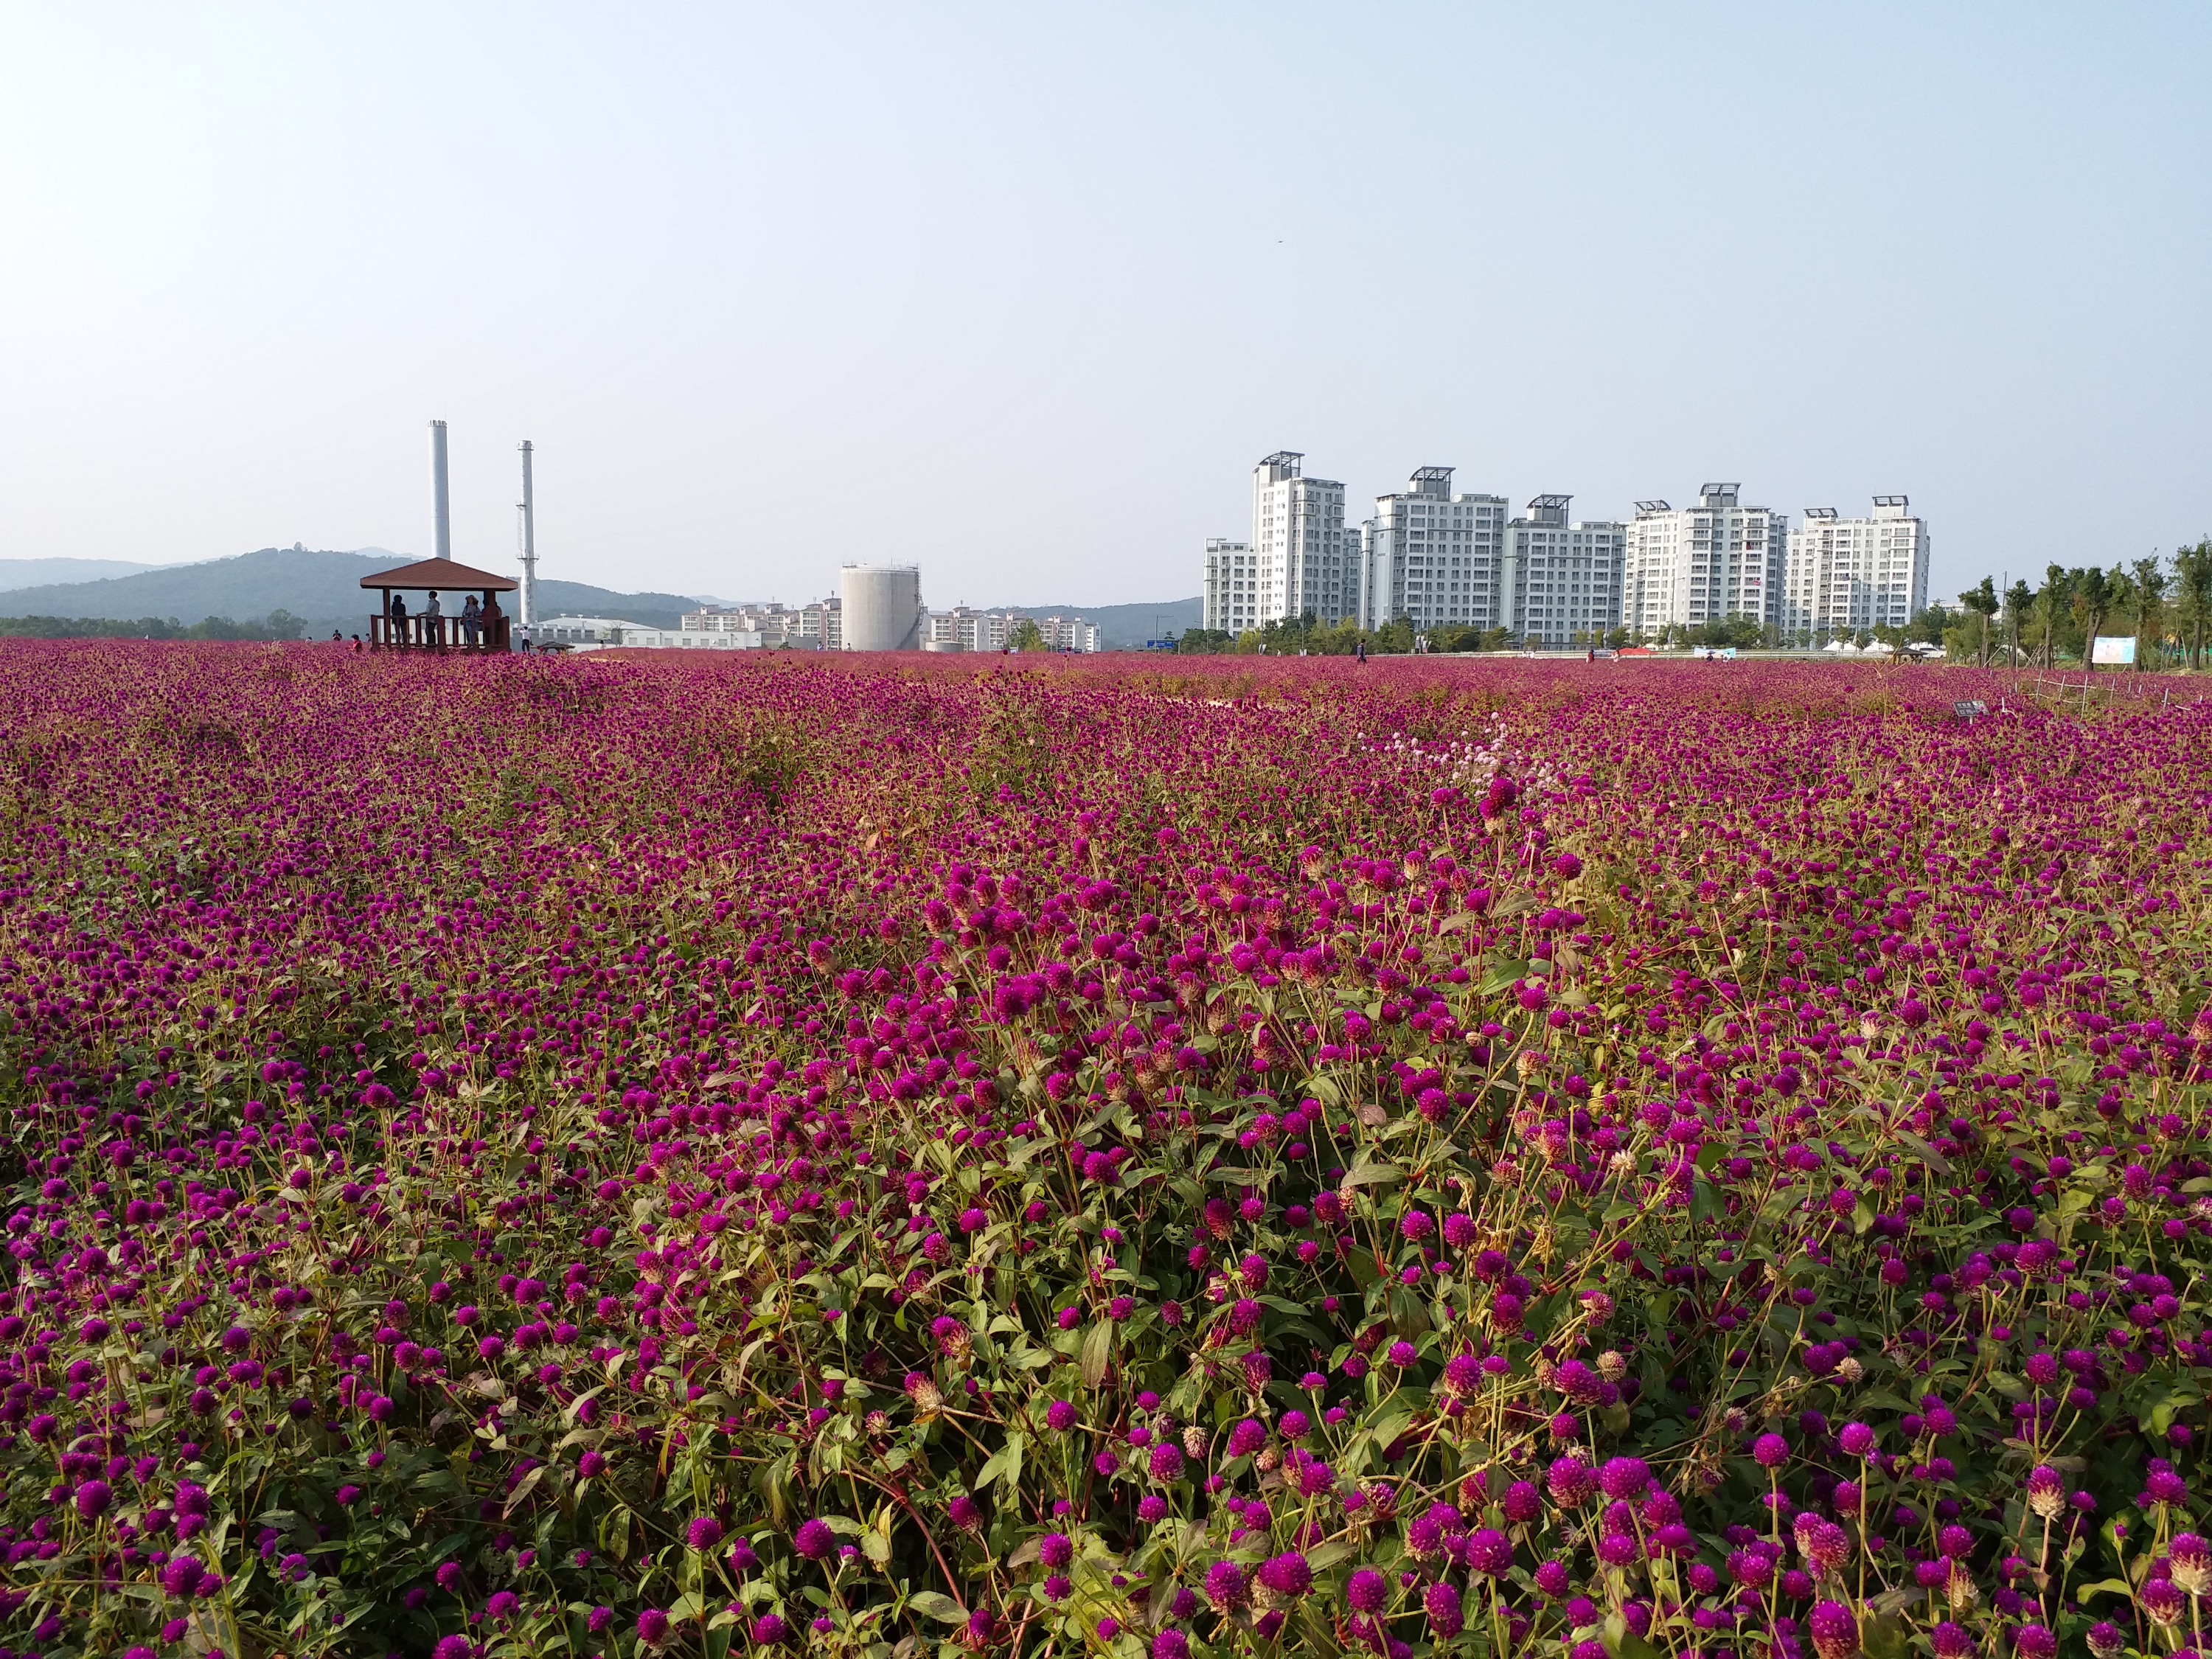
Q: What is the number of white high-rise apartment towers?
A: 5